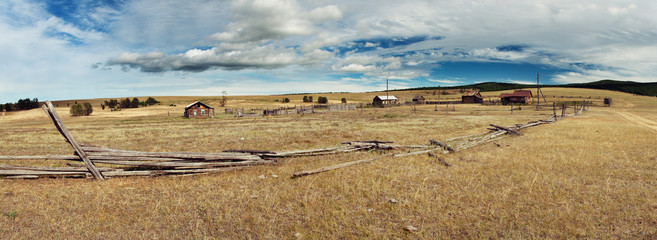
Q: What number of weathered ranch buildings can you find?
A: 5